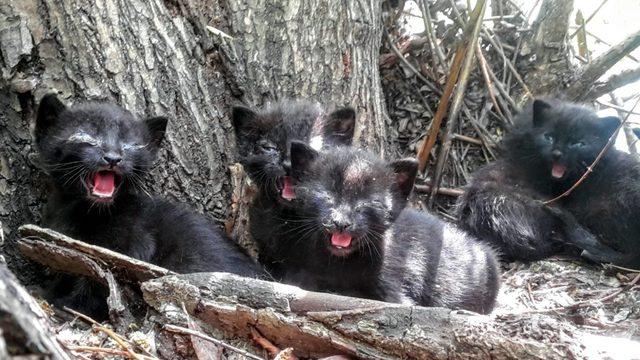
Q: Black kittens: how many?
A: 4